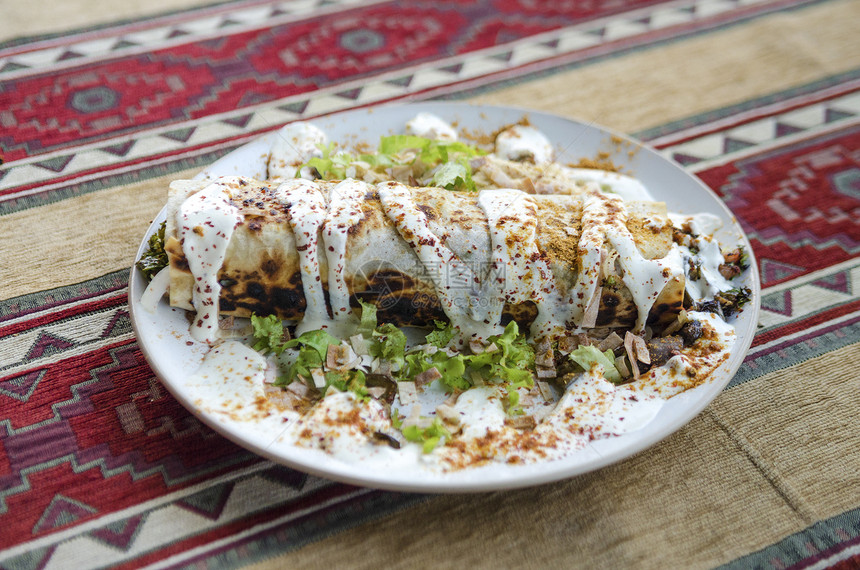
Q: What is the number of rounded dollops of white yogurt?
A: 3